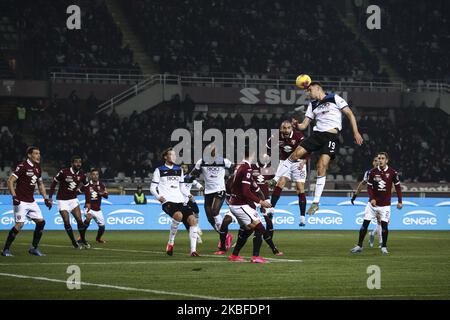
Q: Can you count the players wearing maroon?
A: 7